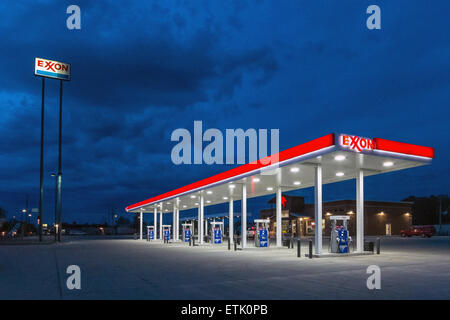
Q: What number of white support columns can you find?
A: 12